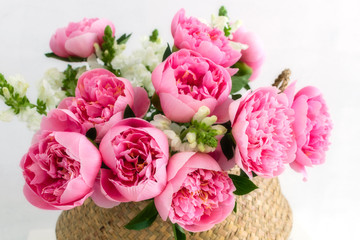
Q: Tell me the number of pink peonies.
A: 10